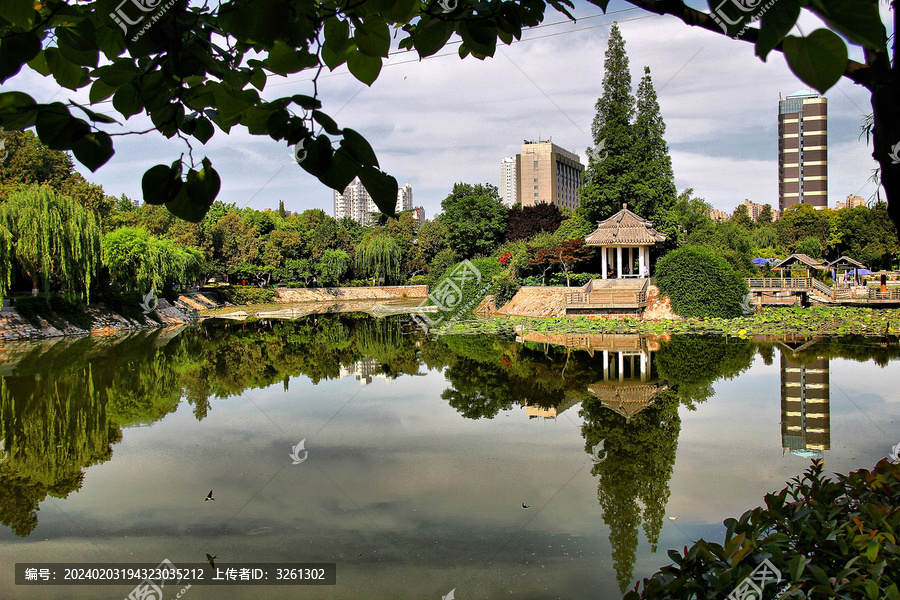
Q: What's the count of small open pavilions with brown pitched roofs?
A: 2